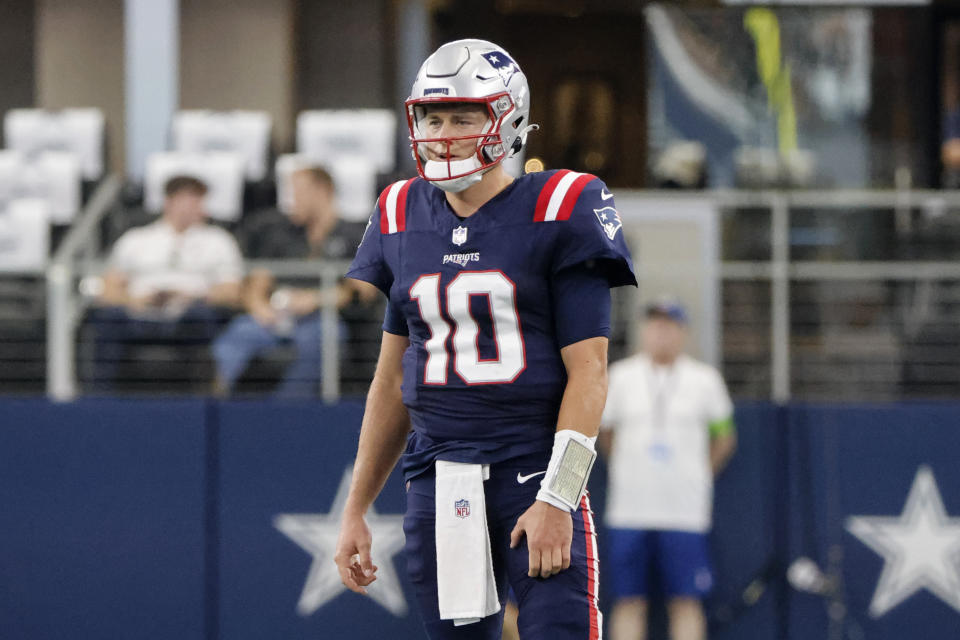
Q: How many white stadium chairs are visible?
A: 7